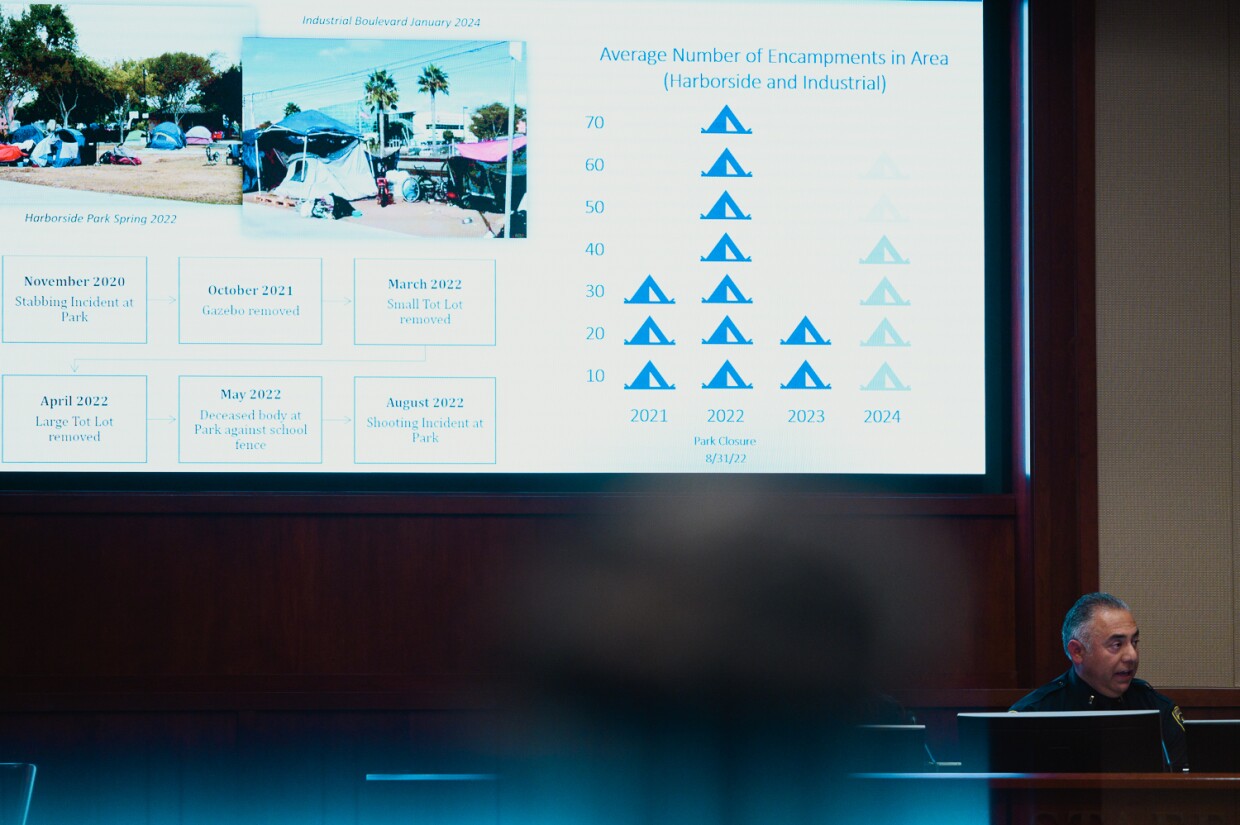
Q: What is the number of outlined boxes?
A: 6